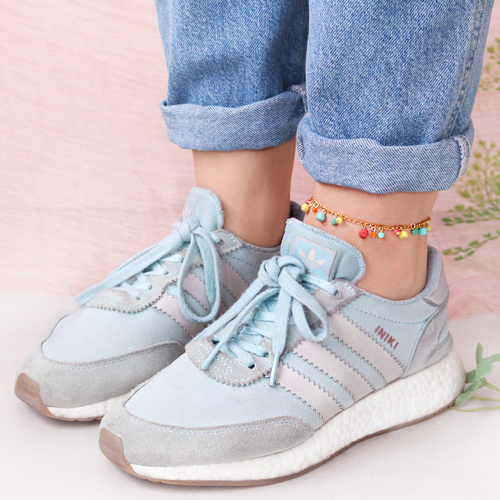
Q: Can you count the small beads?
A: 14